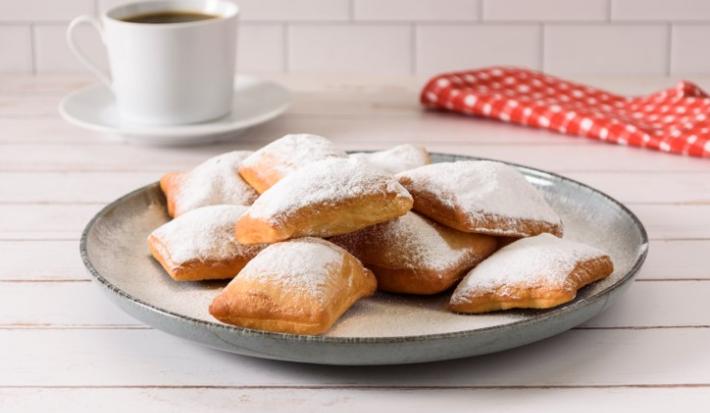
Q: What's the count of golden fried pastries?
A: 9